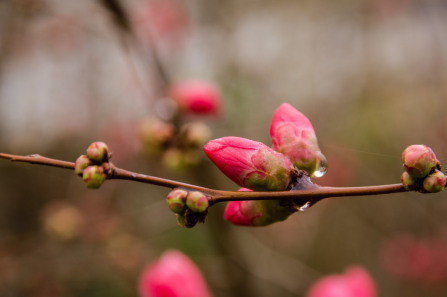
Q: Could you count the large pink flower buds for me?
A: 3